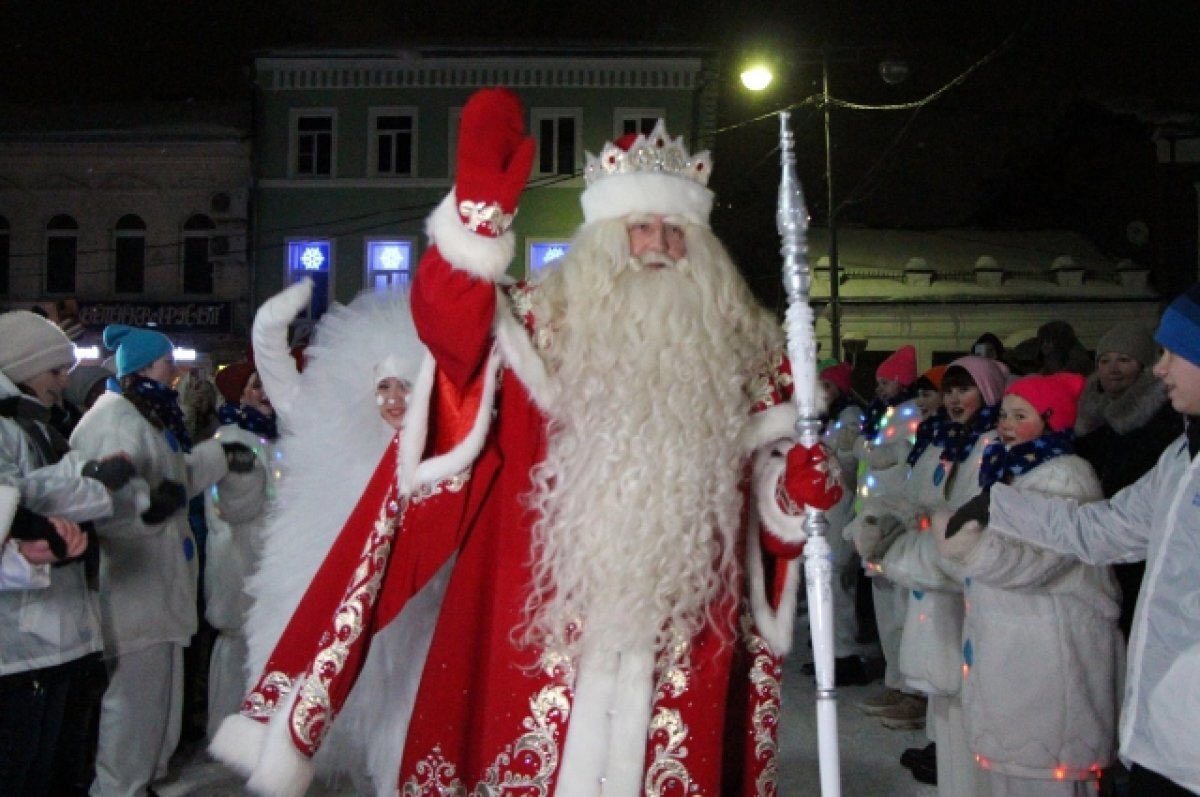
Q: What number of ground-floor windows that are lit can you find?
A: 3